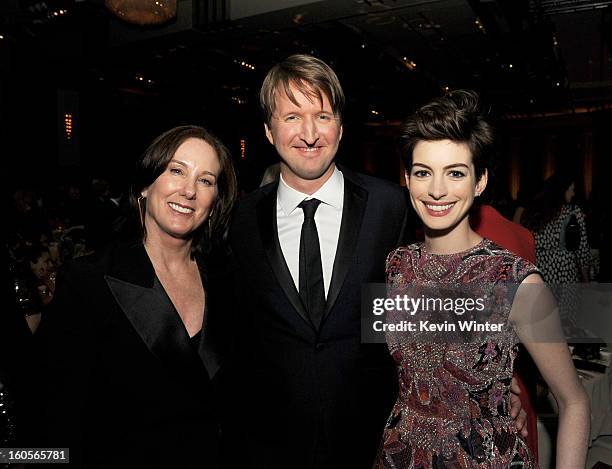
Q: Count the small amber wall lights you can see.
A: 2